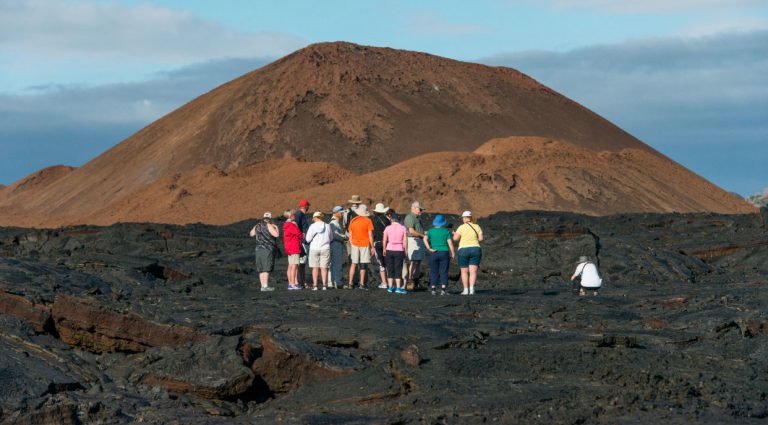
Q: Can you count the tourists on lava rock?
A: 14